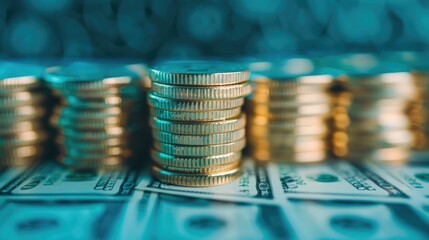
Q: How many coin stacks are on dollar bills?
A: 5